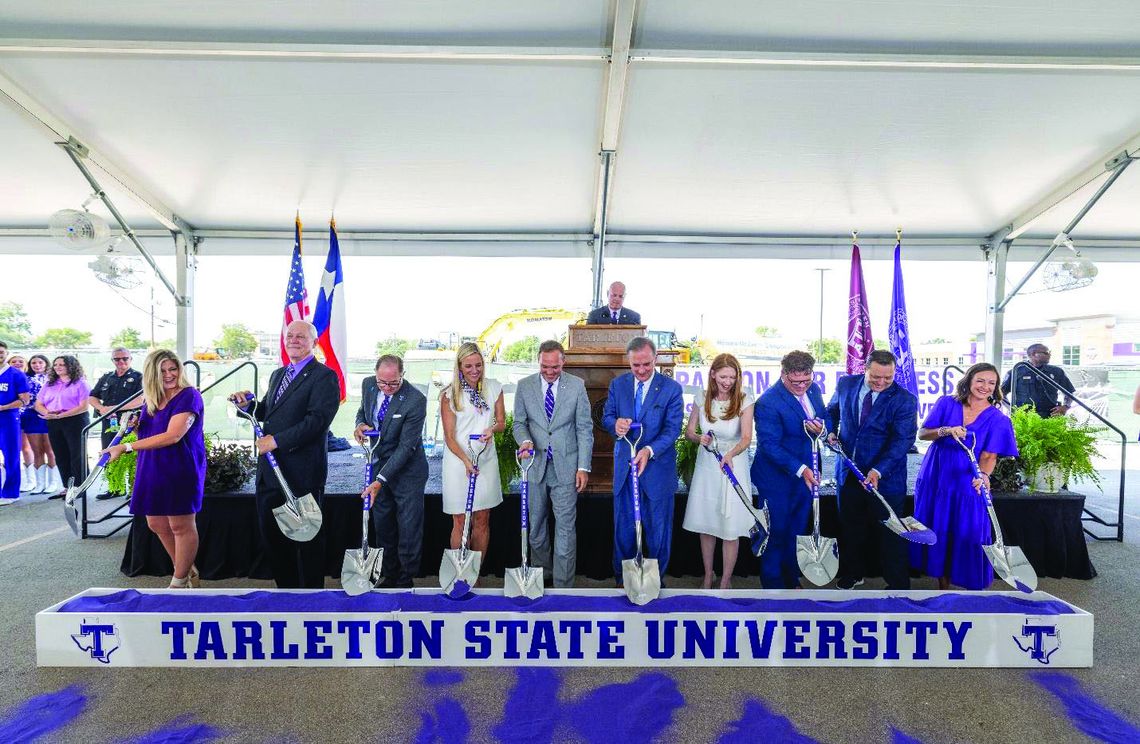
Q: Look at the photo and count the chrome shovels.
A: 10